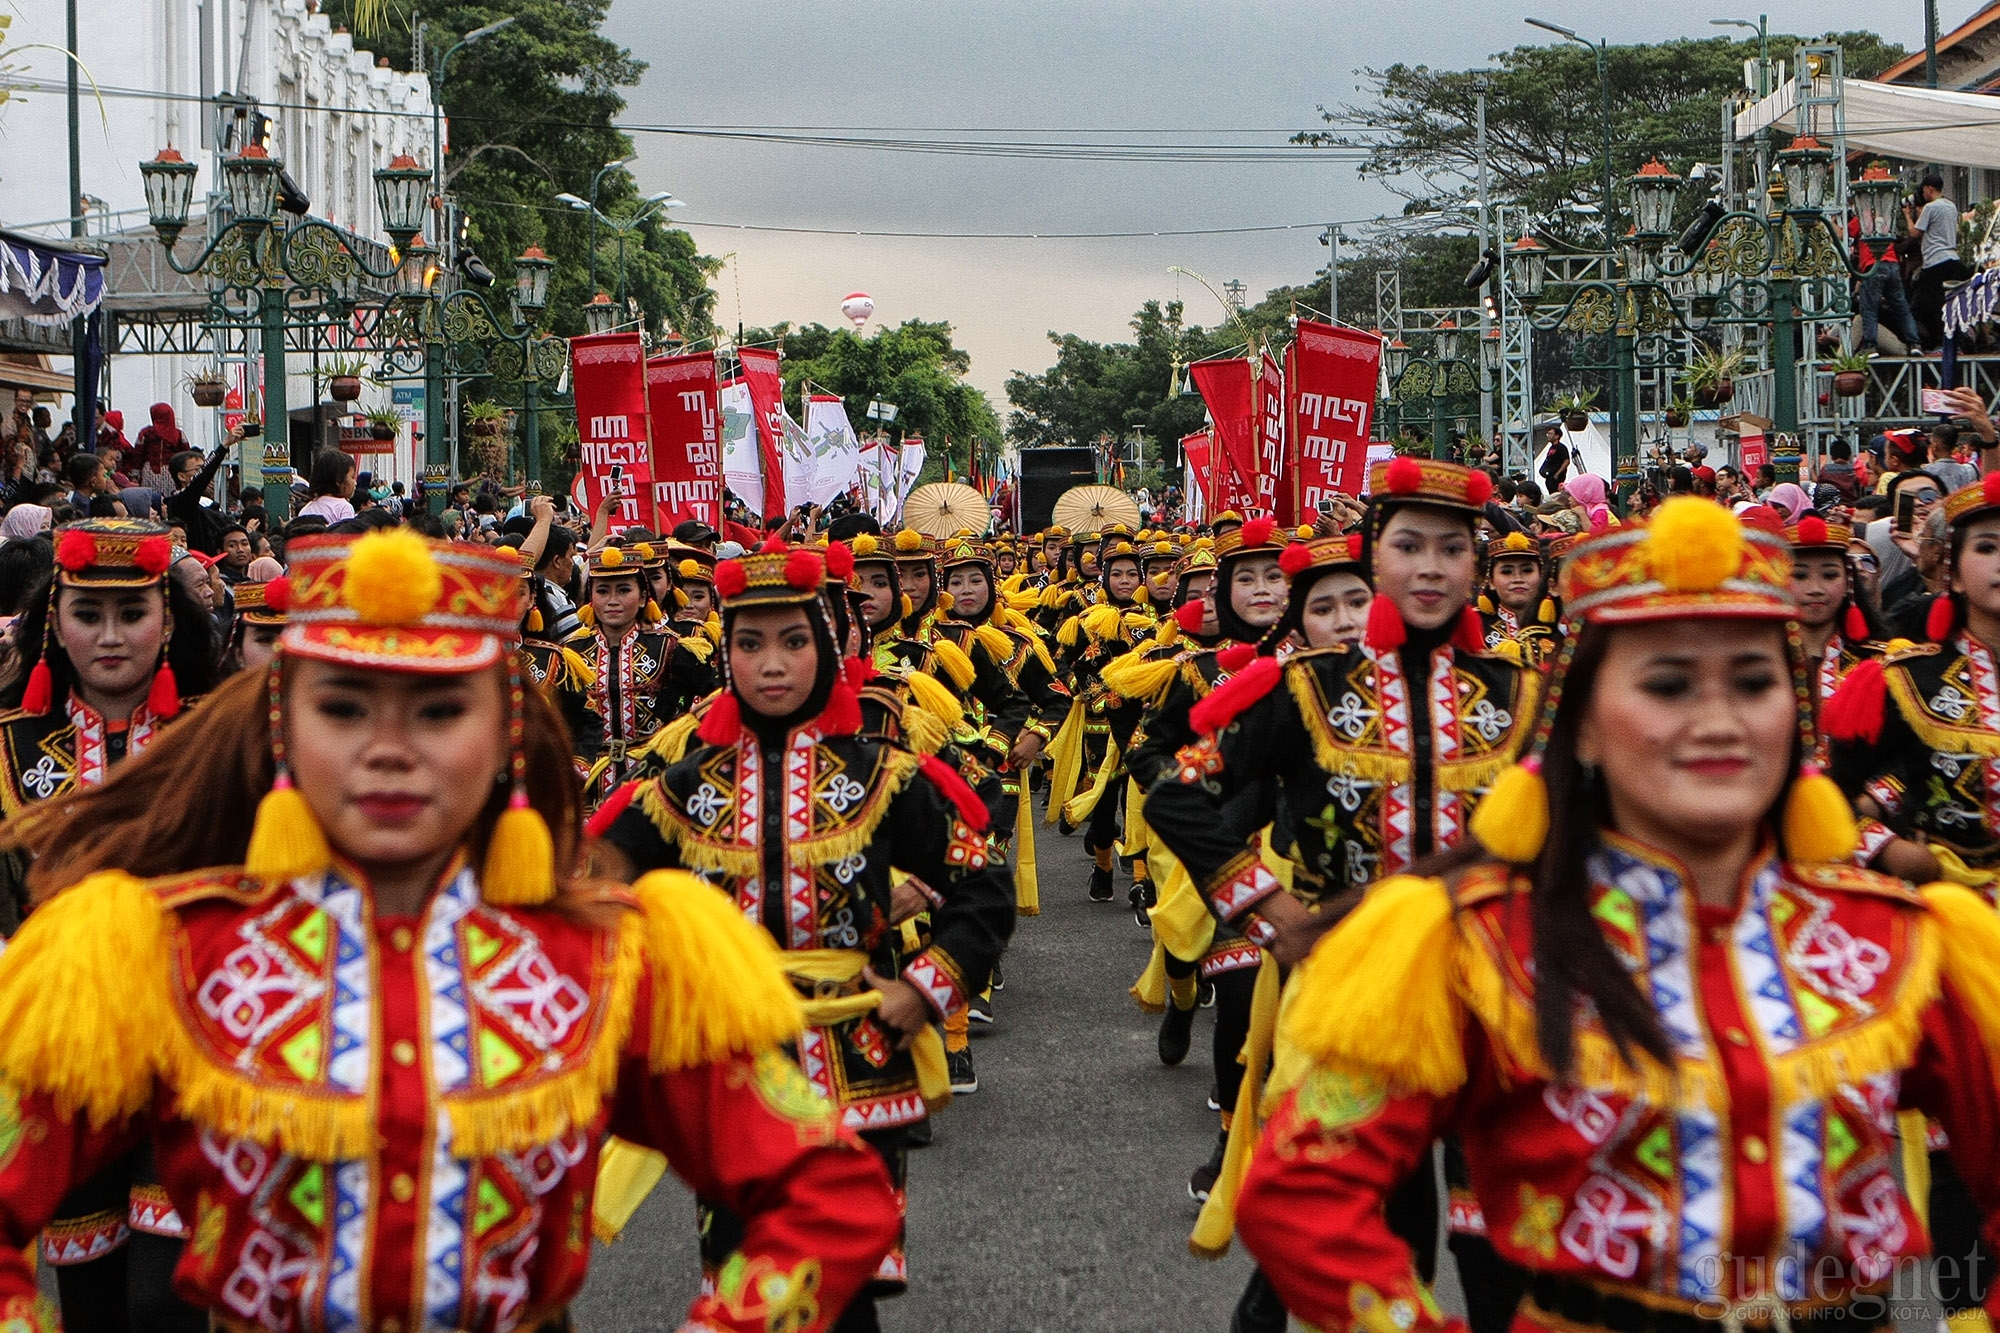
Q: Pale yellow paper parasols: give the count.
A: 2